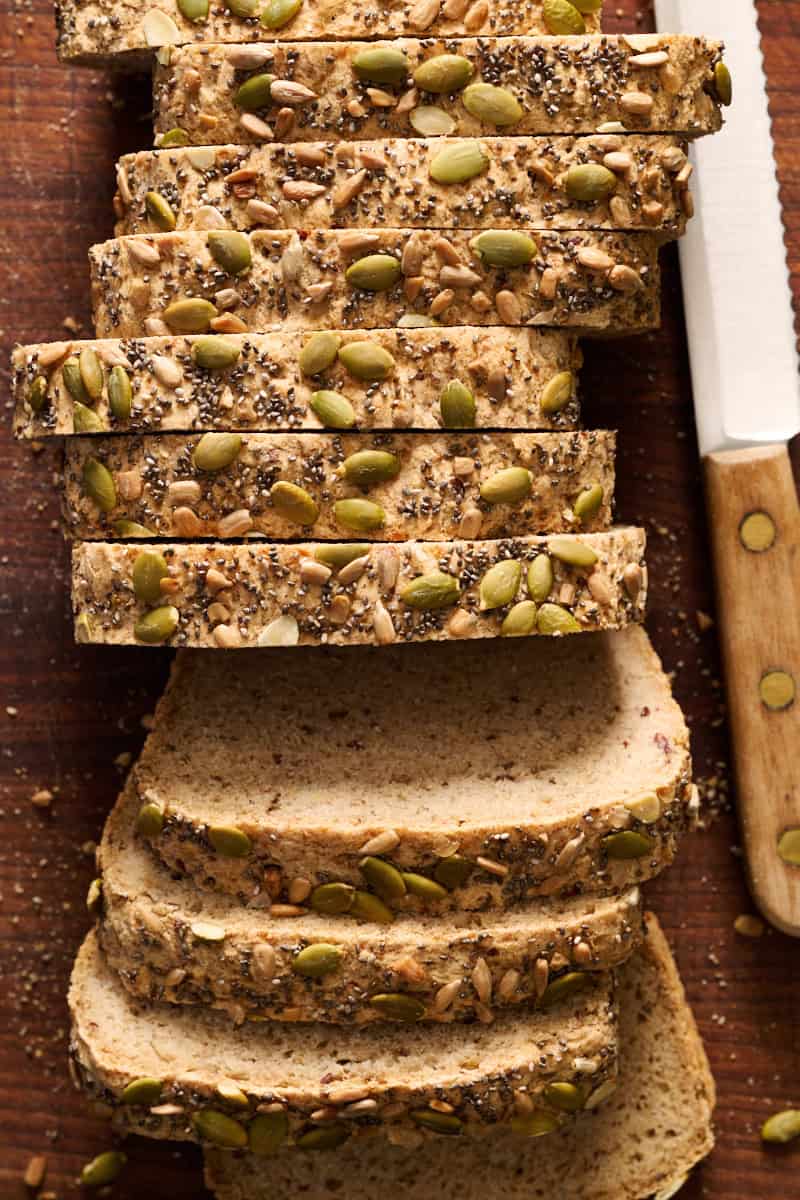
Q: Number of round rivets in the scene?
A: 3